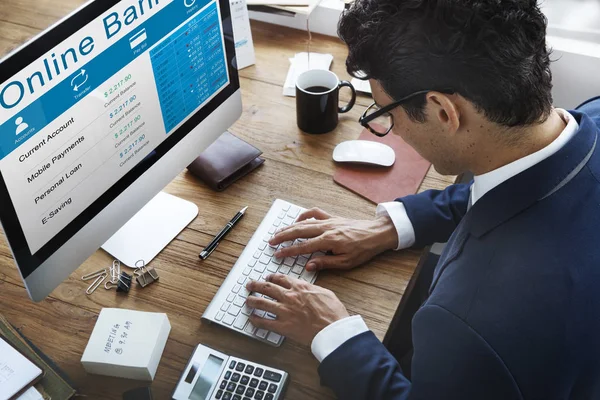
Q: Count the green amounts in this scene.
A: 2